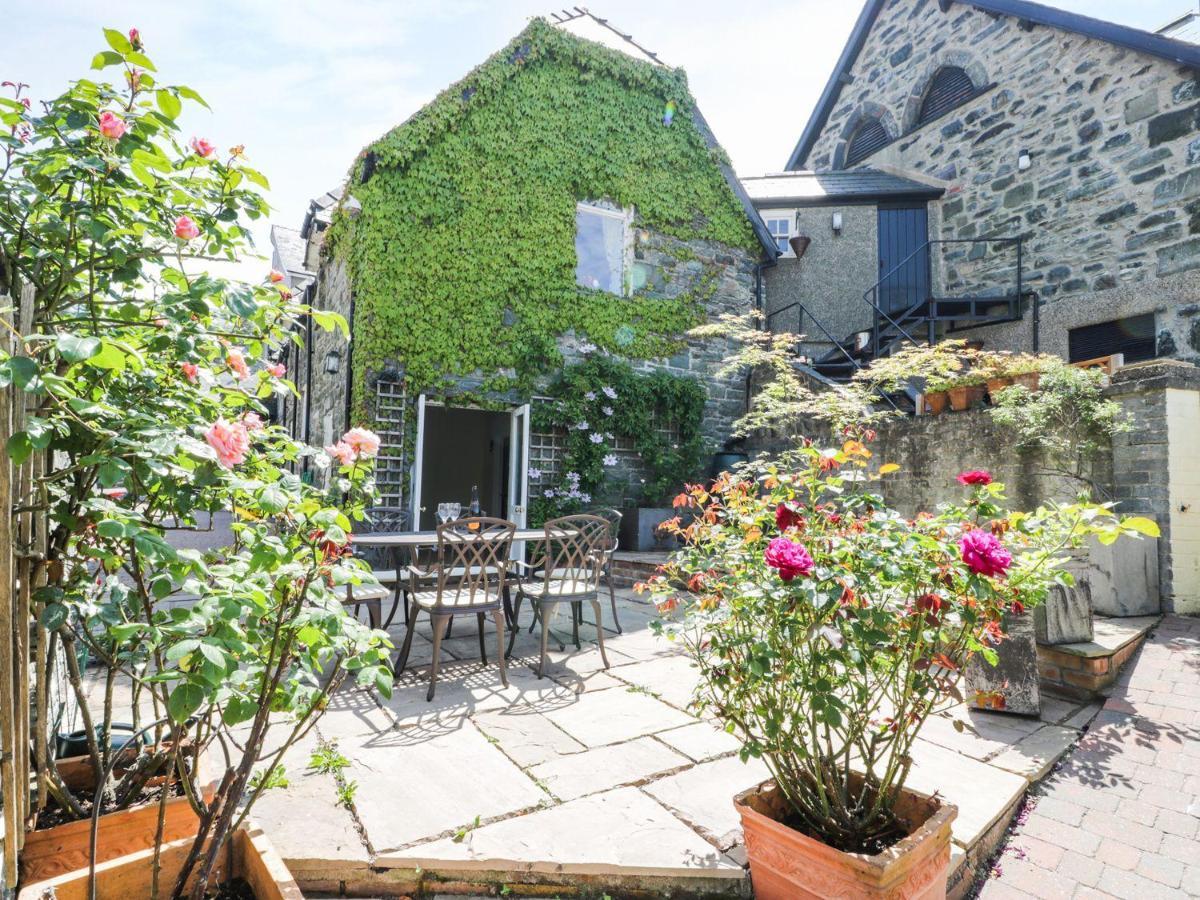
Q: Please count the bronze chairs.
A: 6